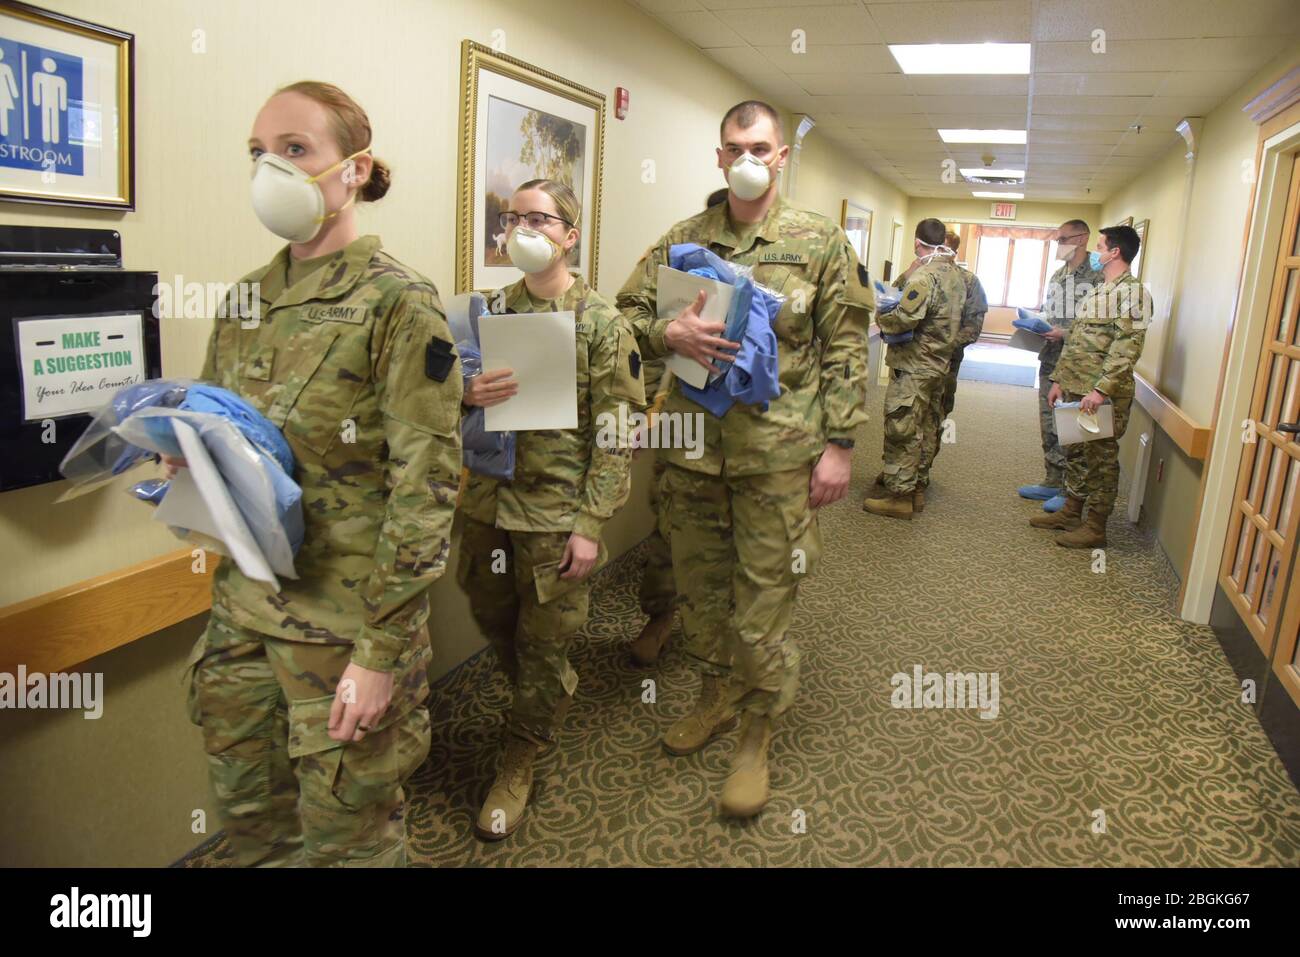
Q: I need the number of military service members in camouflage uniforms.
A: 8